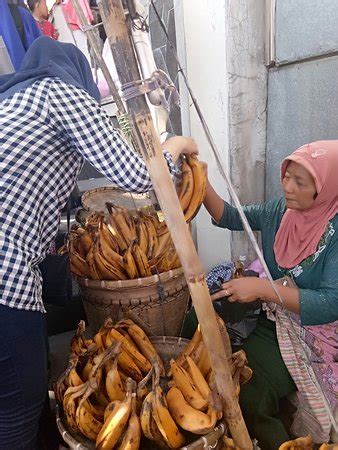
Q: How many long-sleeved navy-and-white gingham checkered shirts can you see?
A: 1